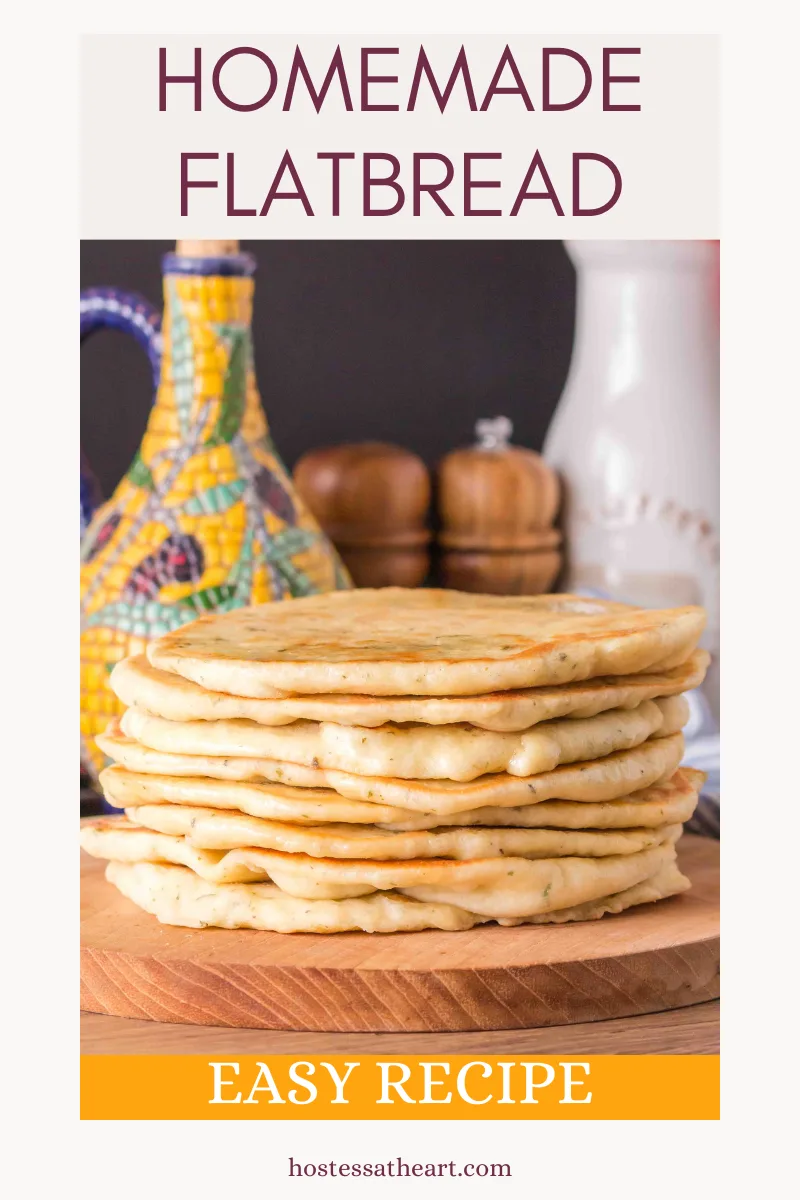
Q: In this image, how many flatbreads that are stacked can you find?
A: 8